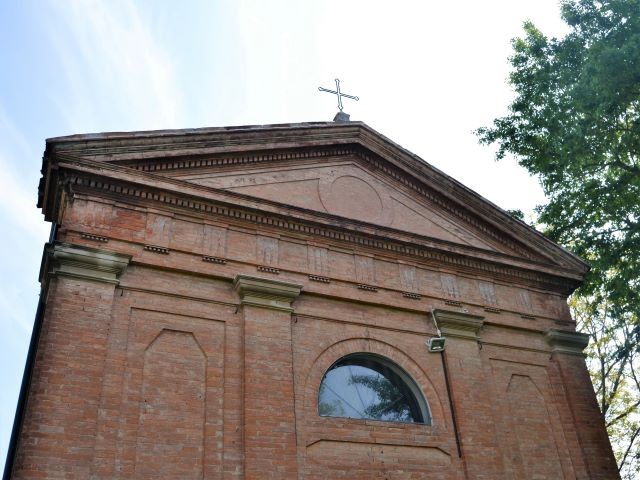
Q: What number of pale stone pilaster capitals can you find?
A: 4